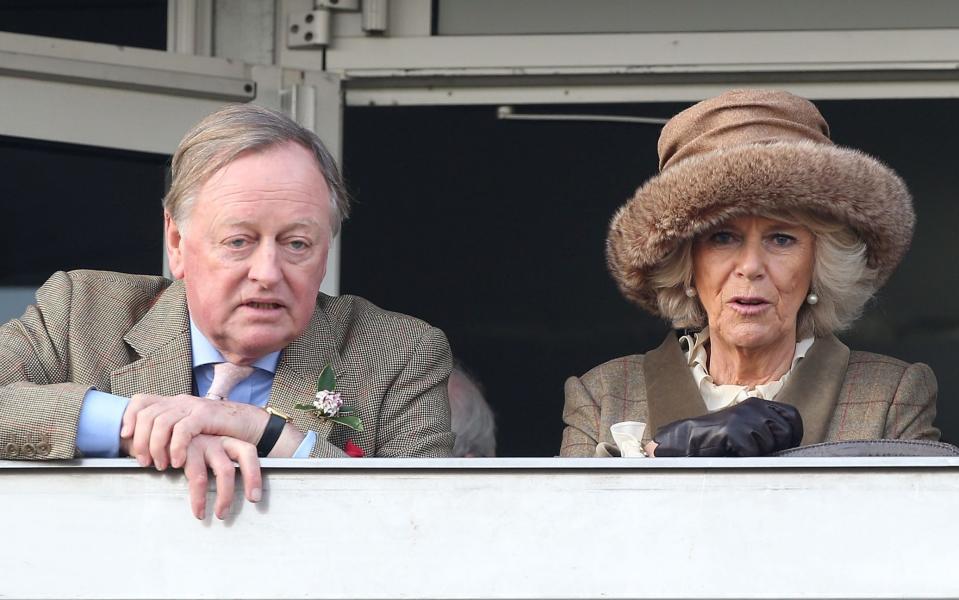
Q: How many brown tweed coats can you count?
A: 2